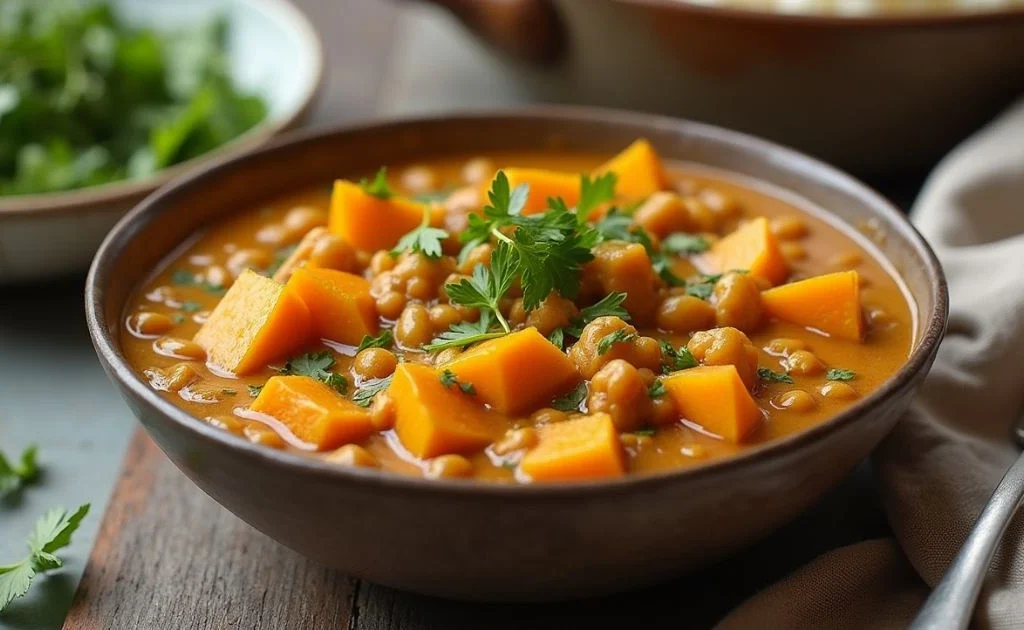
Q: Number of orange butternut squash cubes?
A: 12